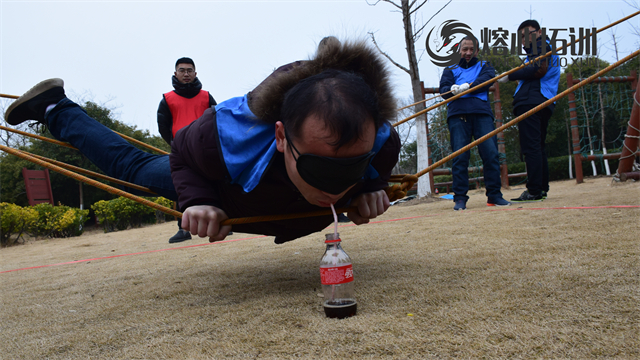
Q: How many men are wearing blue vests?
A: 3